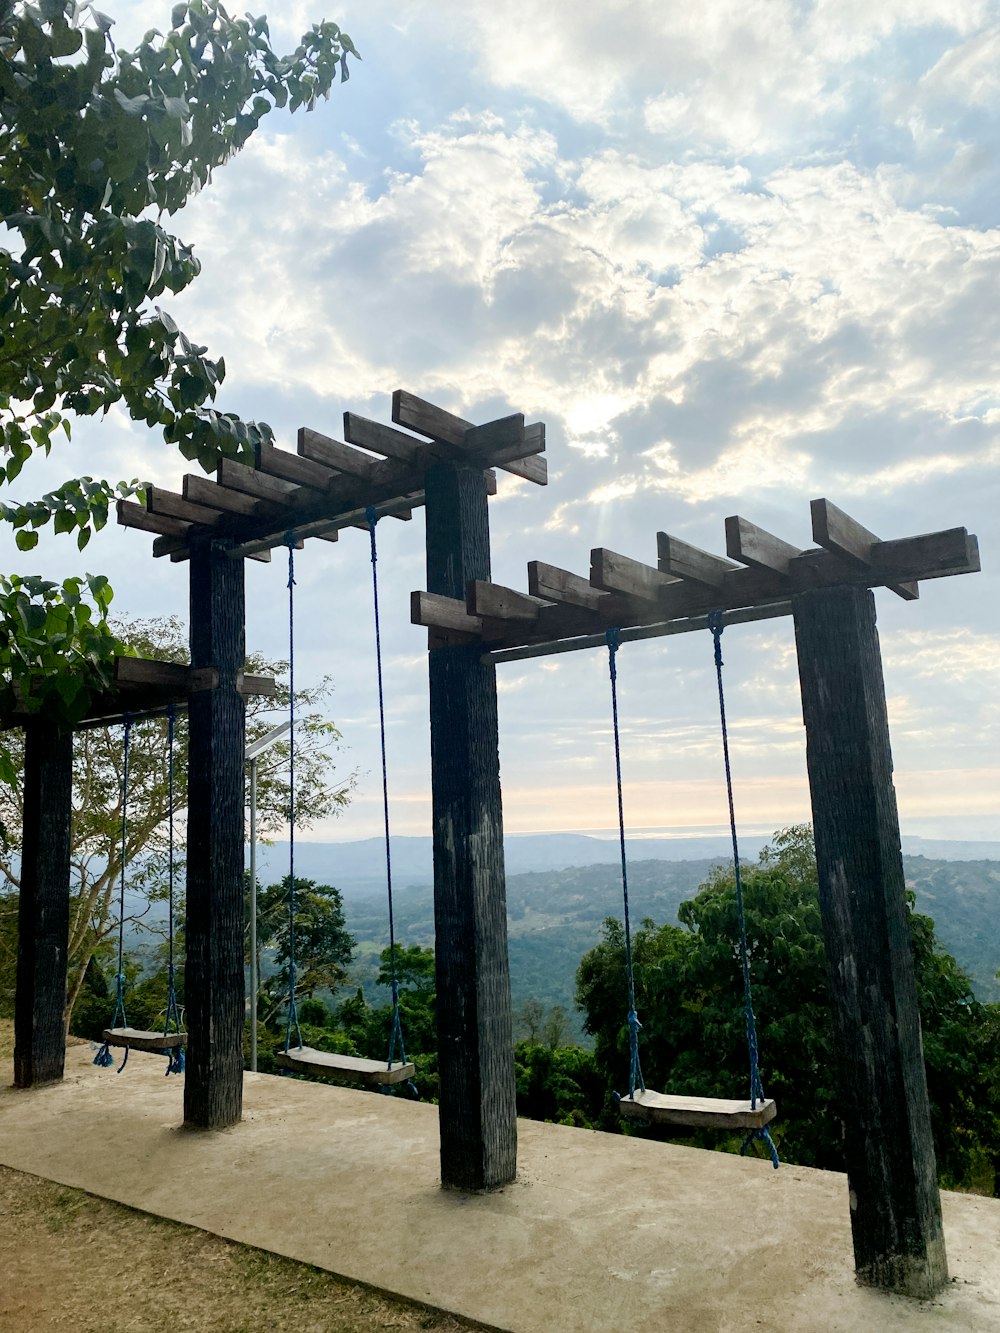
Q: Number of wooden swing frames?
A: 3